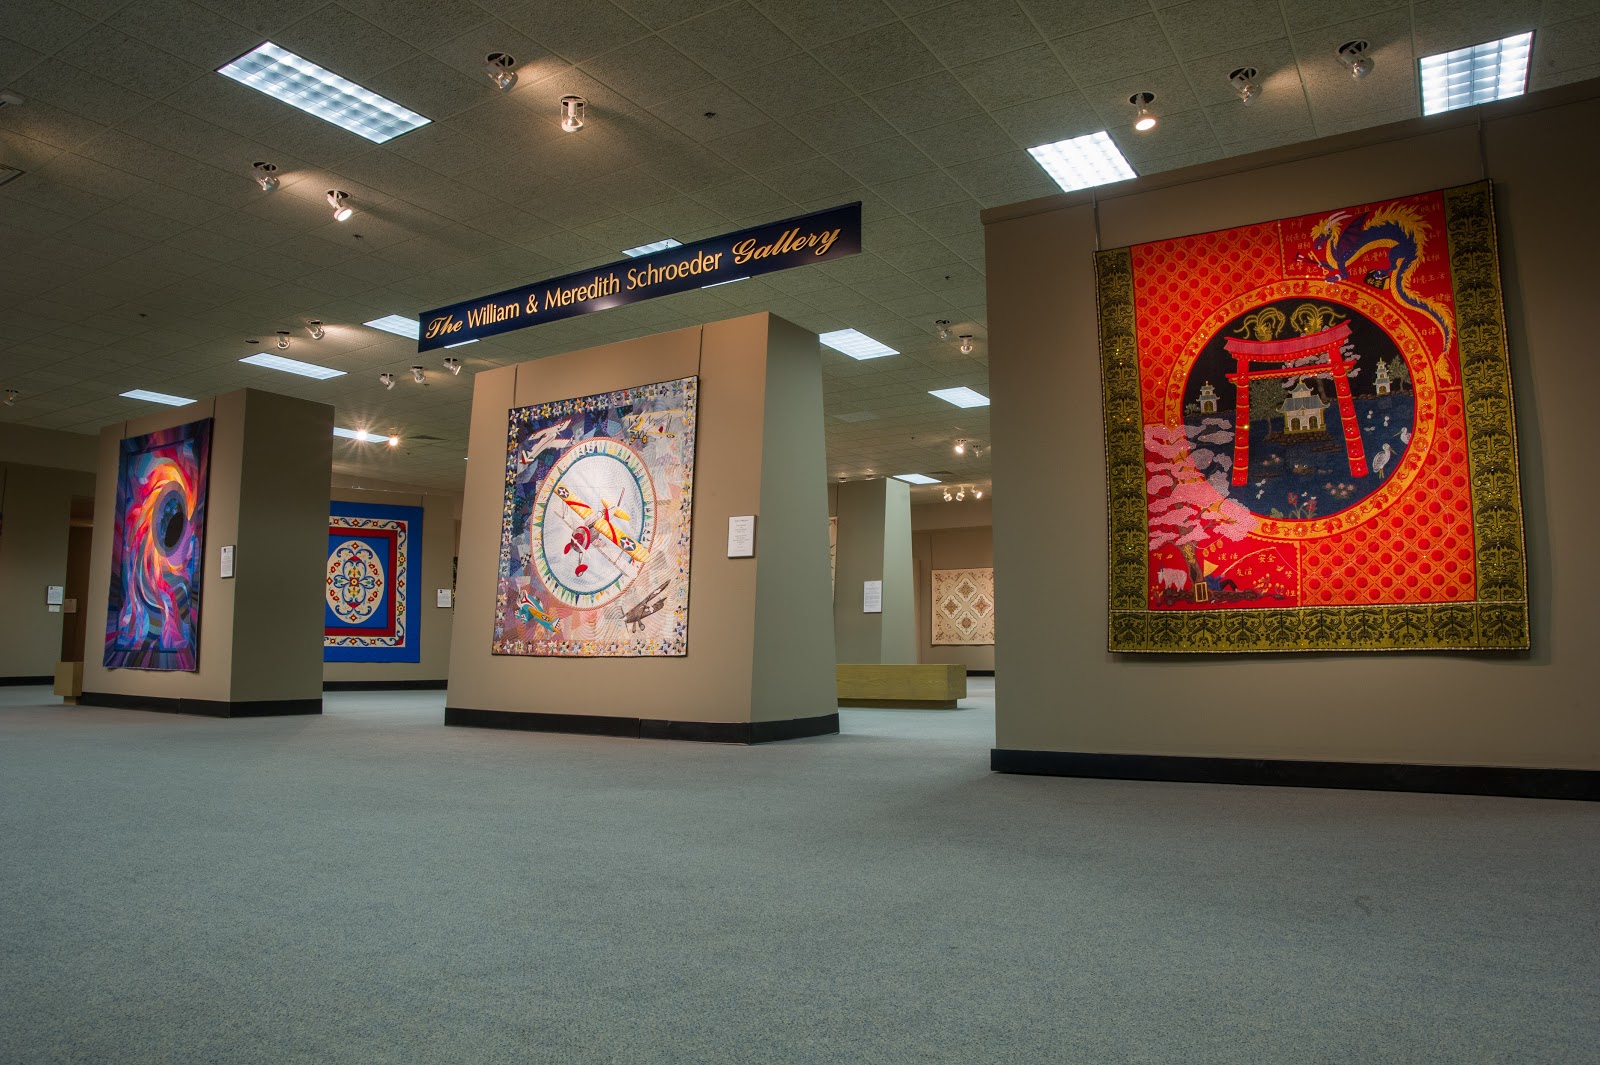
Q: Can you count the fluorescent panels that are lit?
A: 11